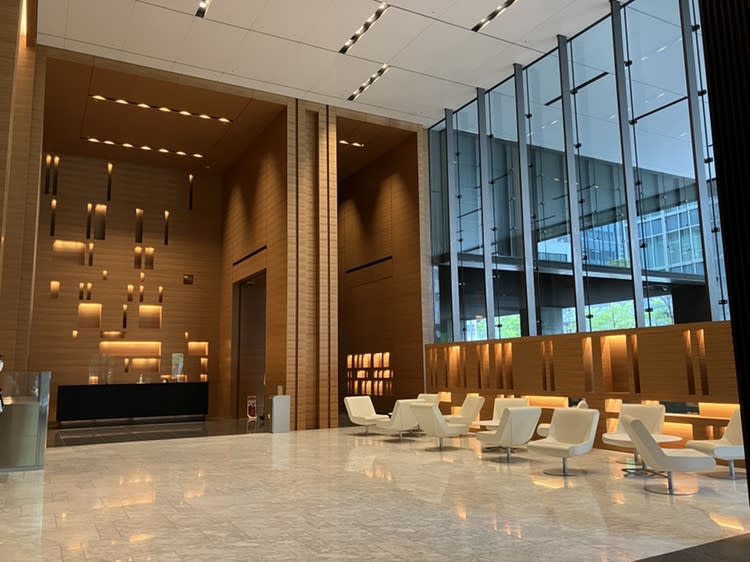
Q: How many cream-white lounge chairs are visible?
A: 12